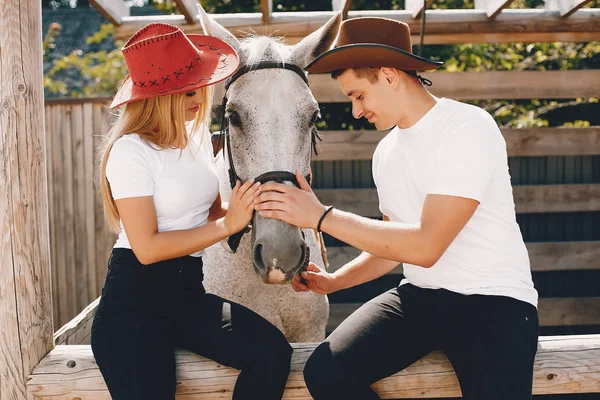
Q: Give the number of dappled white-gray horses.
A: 1